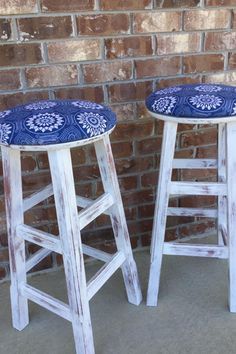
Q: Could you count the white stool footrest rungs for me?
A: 12